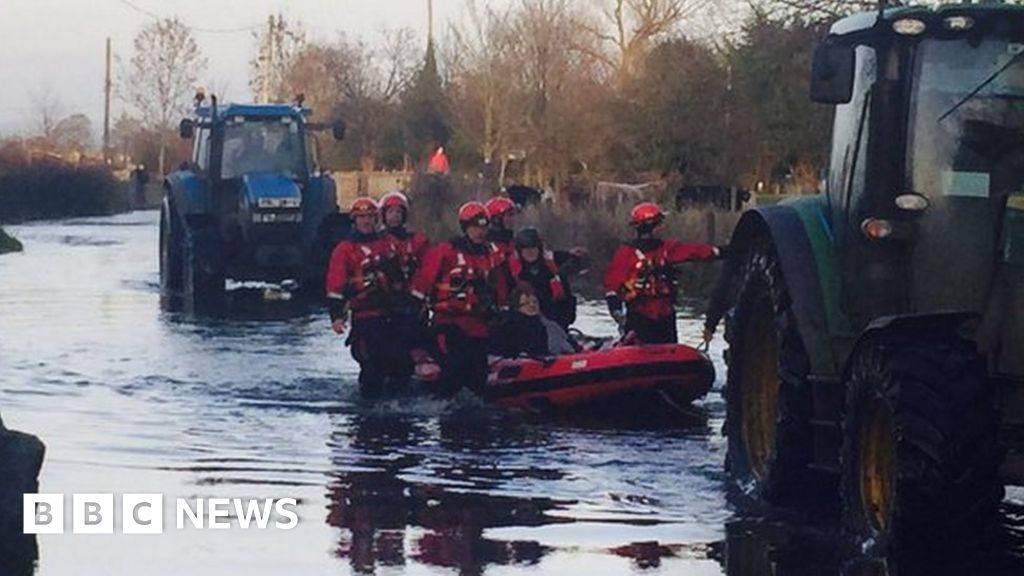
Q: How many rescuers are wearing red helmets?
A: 5